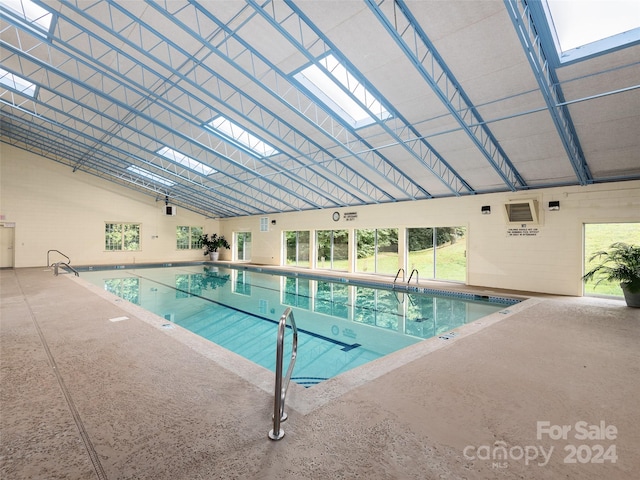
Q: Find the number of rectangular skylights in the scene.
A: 7